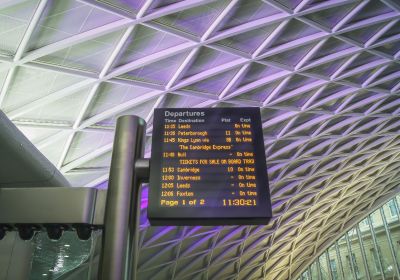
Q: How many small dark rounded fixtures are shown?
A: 4